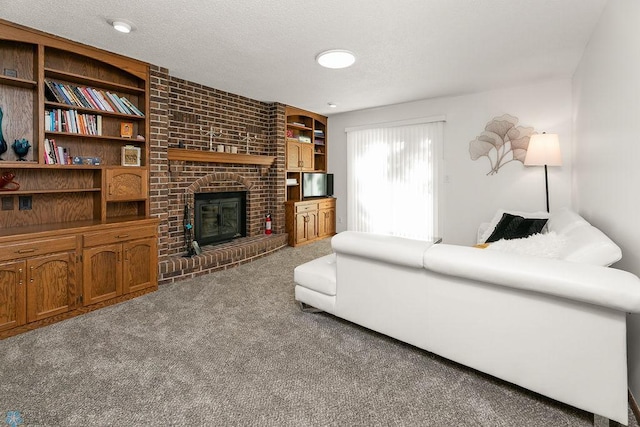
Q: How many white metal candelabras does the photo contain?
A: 2